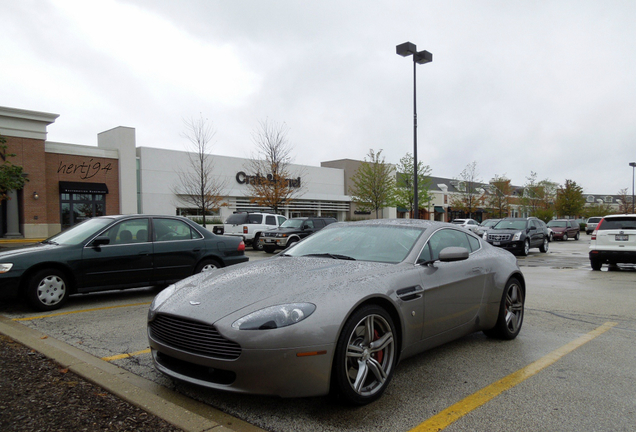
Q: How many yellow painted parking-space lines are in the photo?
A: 3